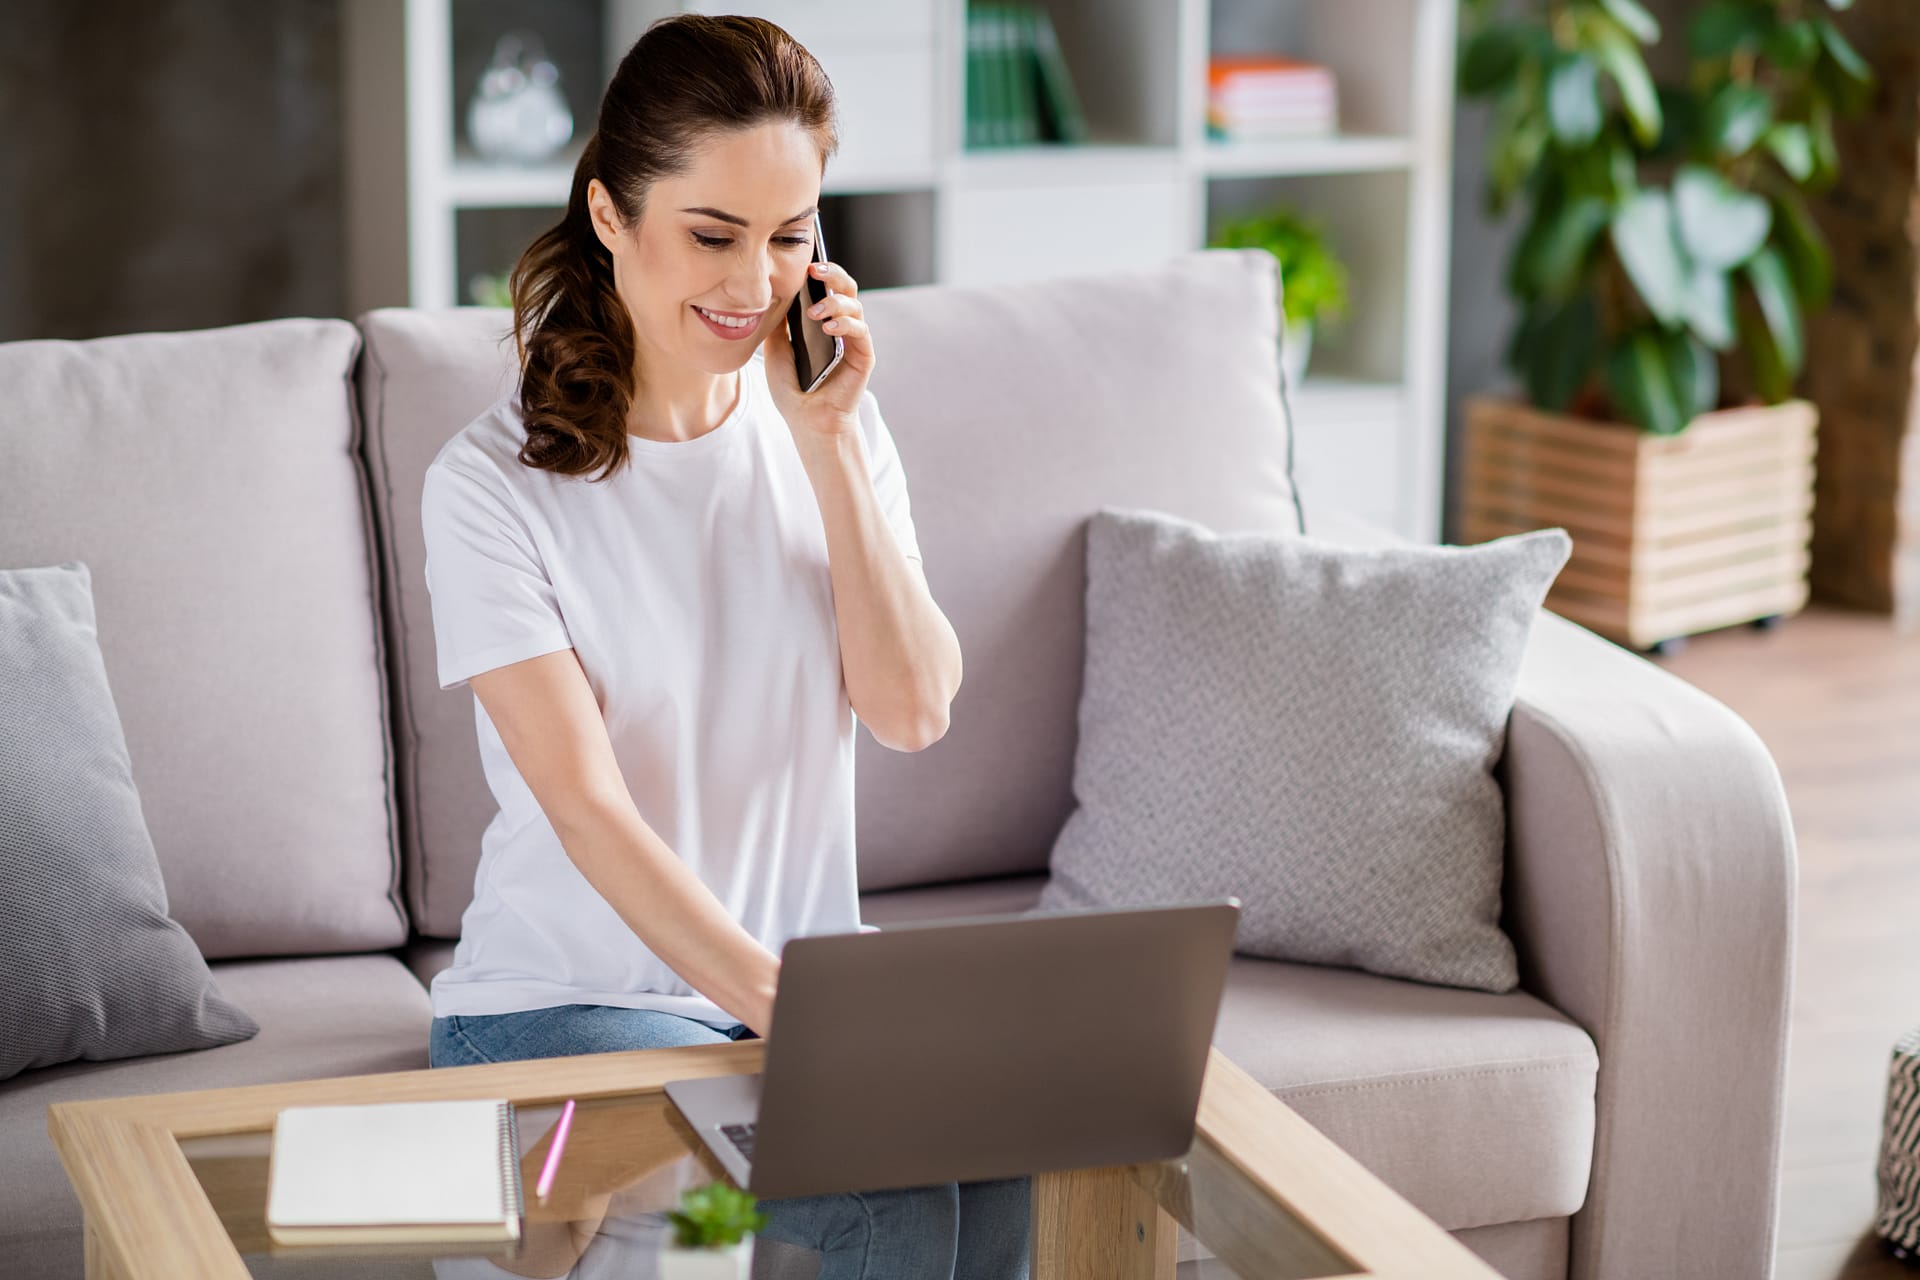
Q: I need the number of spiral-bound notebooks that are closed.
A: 1